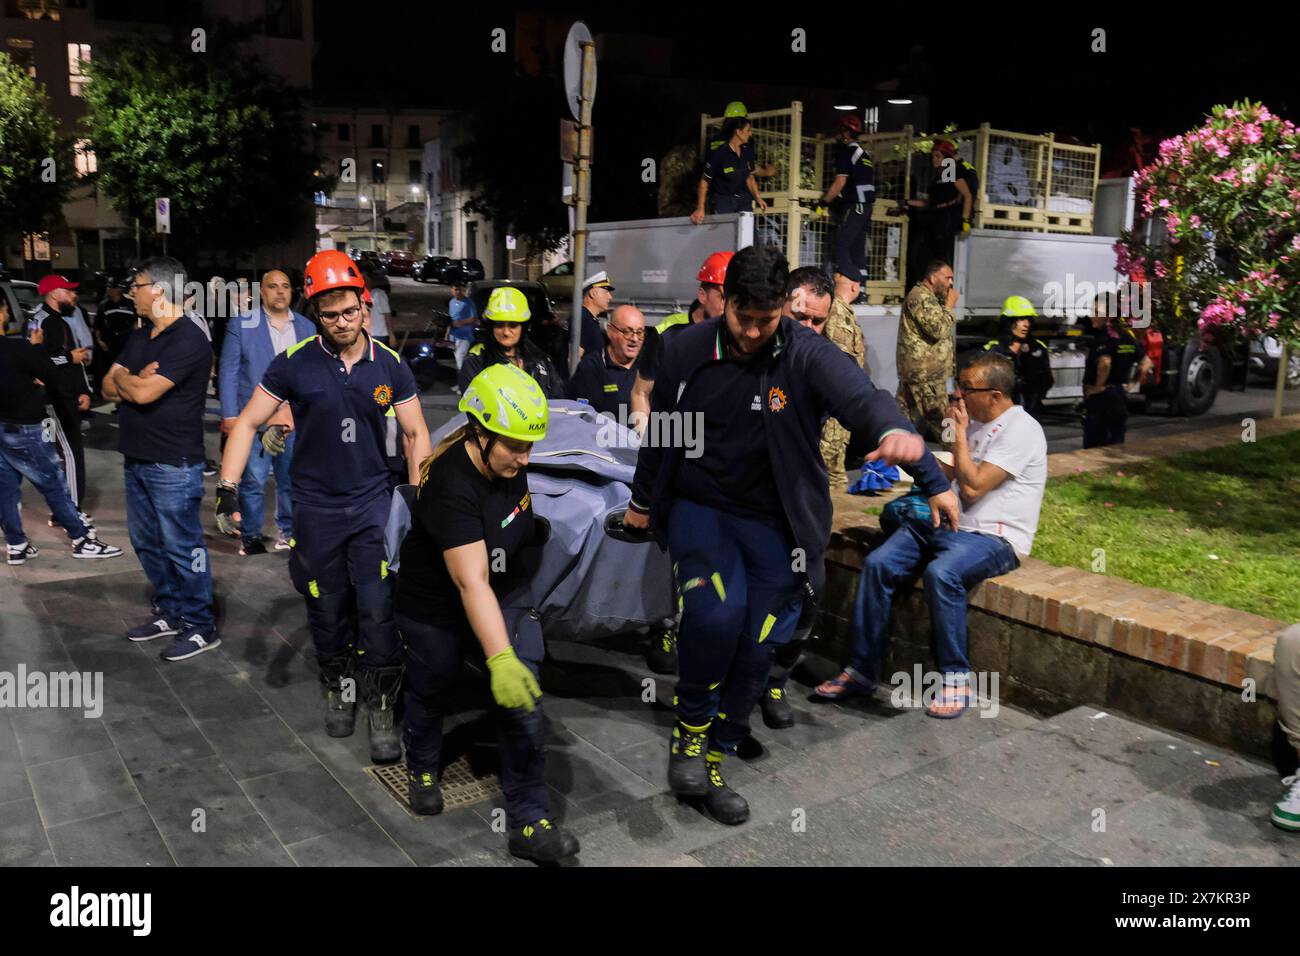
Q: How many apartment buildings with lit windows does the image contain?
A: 1